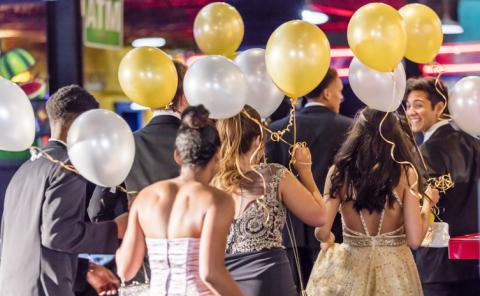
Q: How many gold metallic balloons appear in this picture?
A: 5